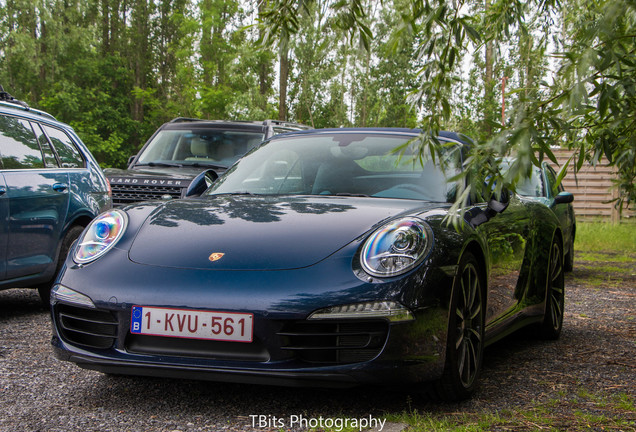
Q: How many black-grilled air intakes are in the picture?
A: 2